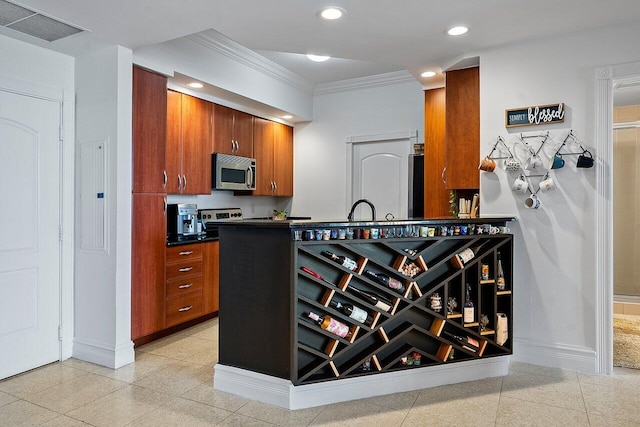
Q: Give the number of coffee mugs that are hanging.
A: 8